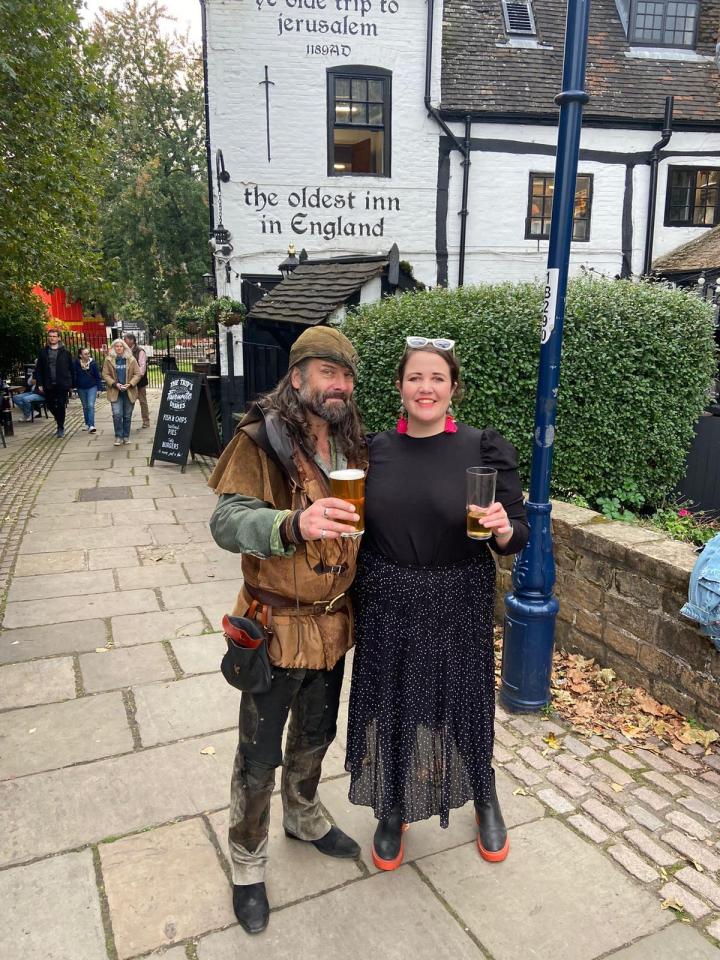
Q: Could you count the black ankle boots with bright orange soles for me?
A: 2